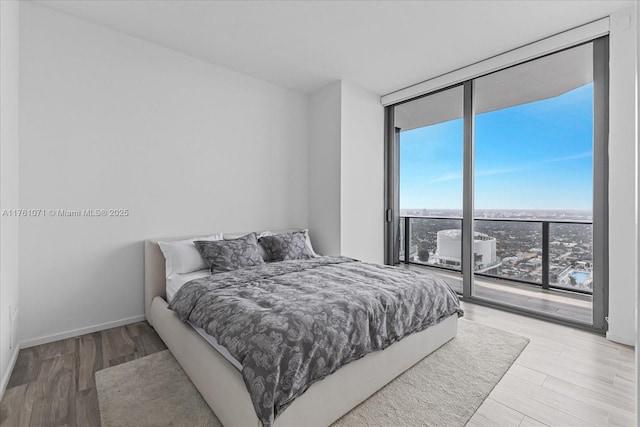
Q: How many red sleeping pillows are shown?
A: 0